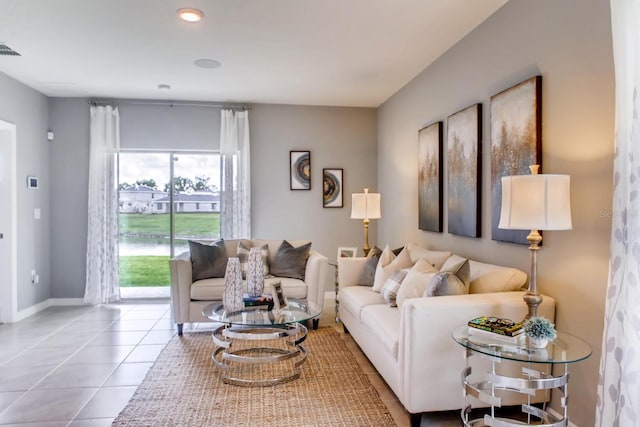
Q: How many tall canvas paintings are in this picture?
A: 3